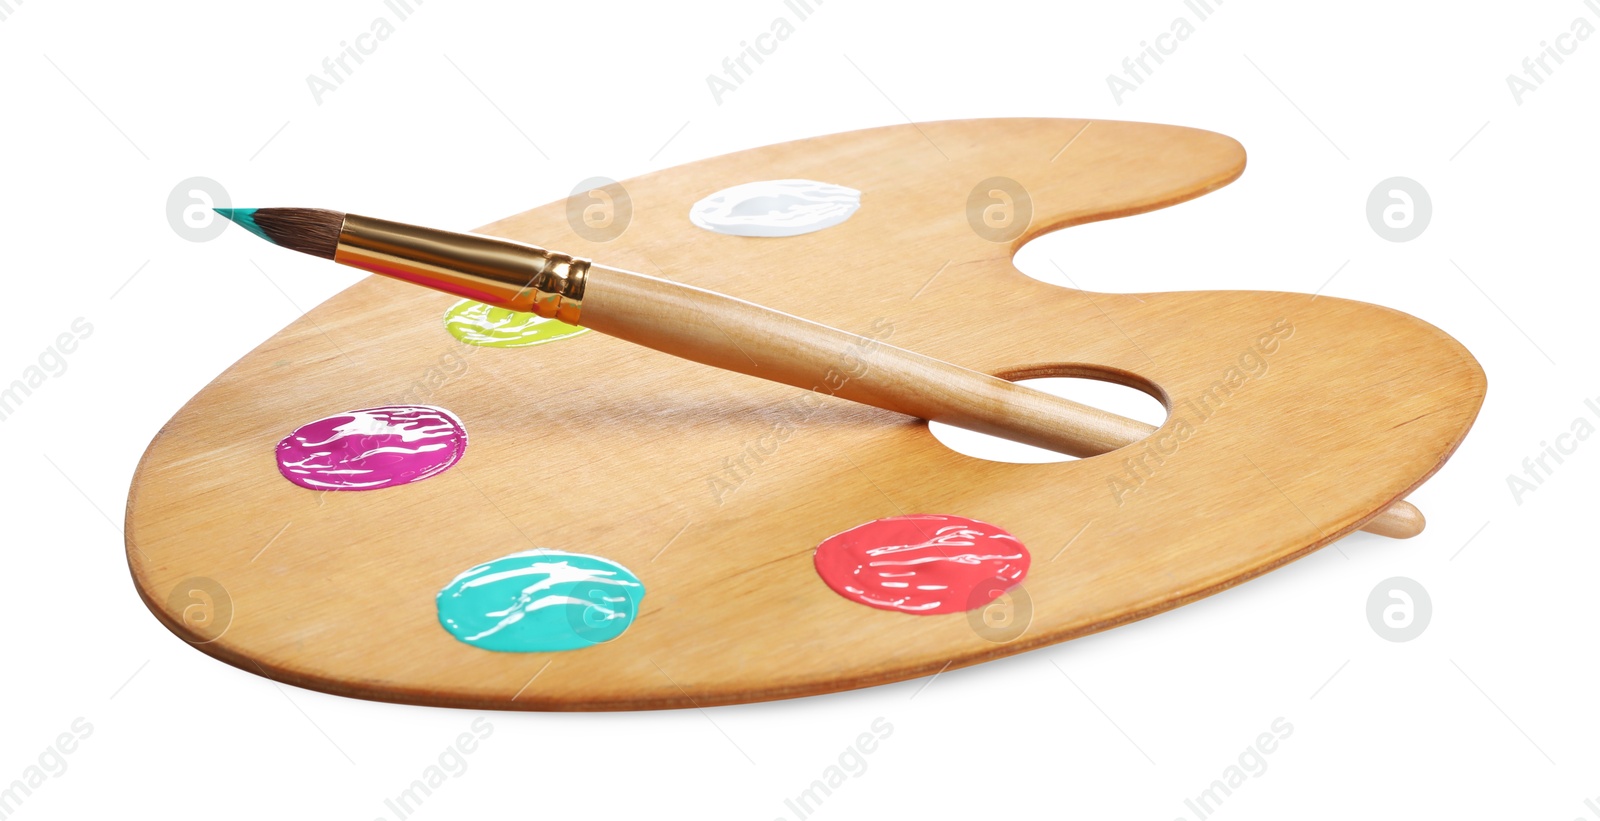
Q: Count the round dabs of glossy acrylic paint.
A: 5